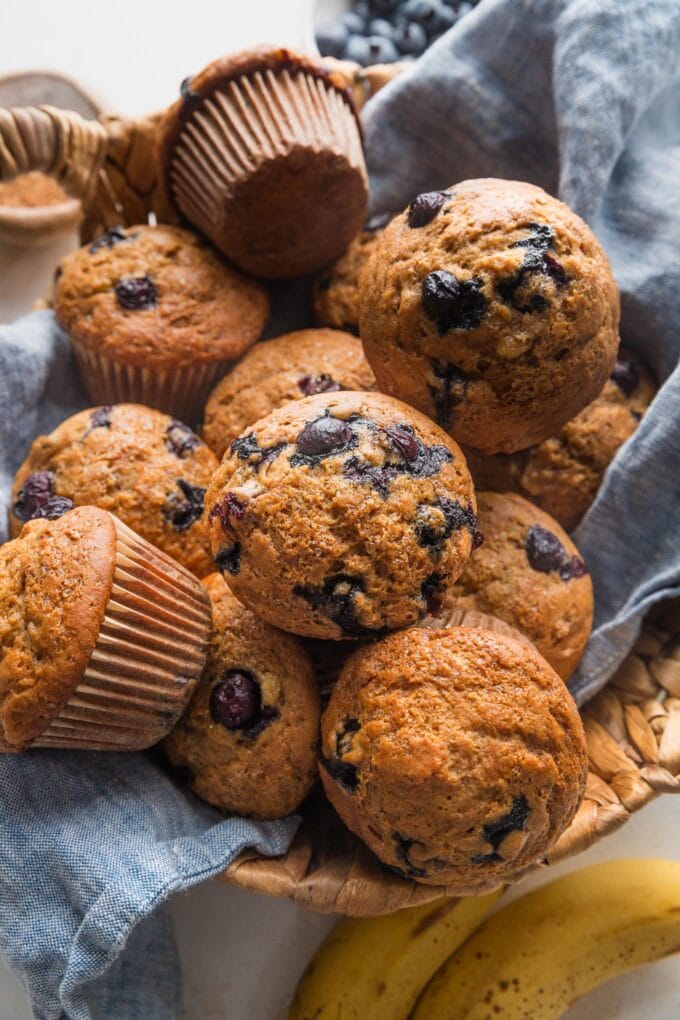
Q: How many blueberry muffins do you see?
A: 12